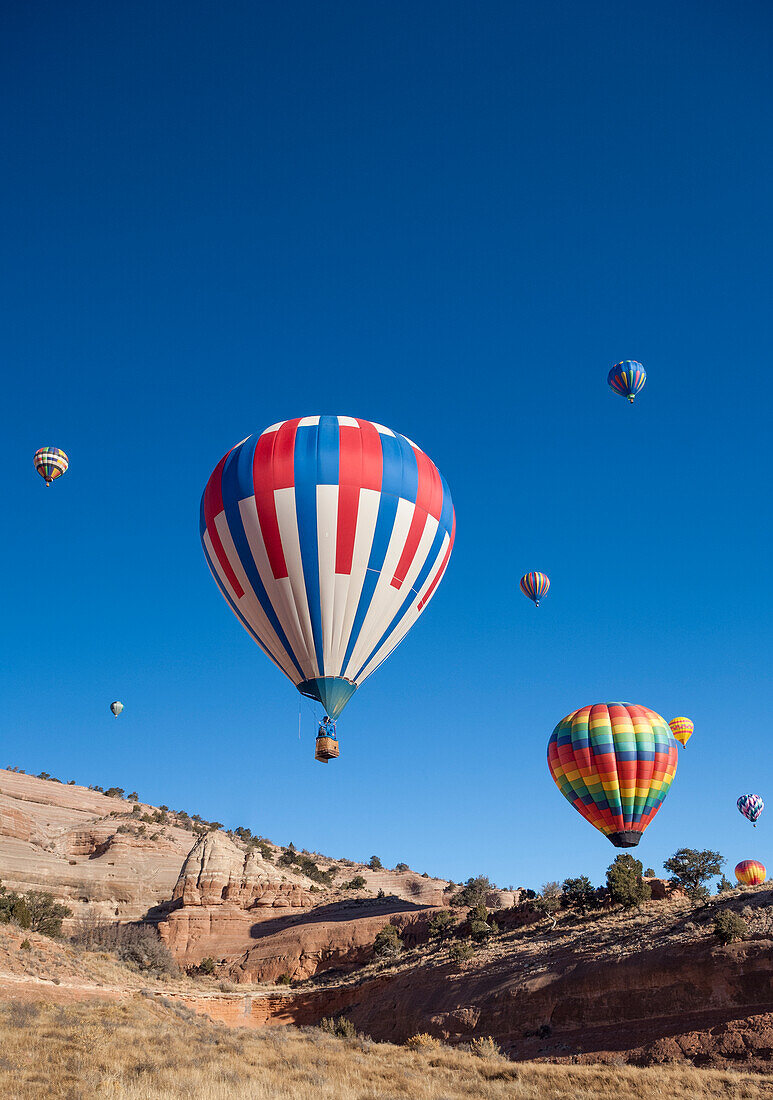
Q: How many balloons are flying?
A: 9